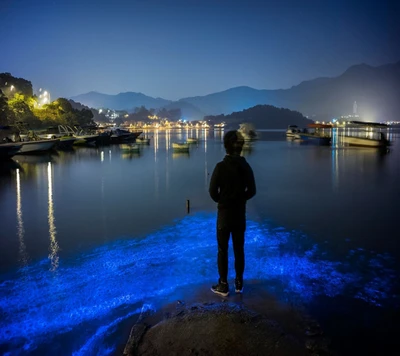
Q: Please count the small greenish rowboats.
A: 4